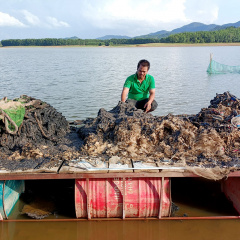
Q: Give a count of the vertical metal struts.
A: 3